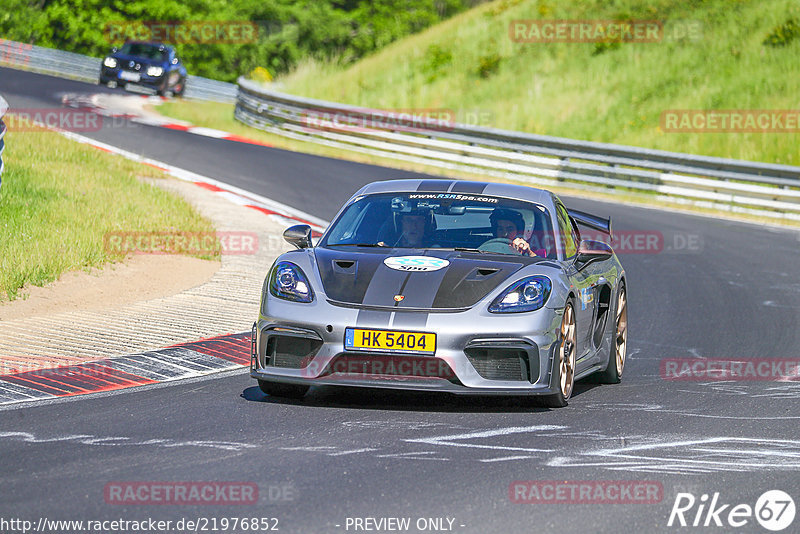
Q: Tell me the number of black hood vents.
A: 2